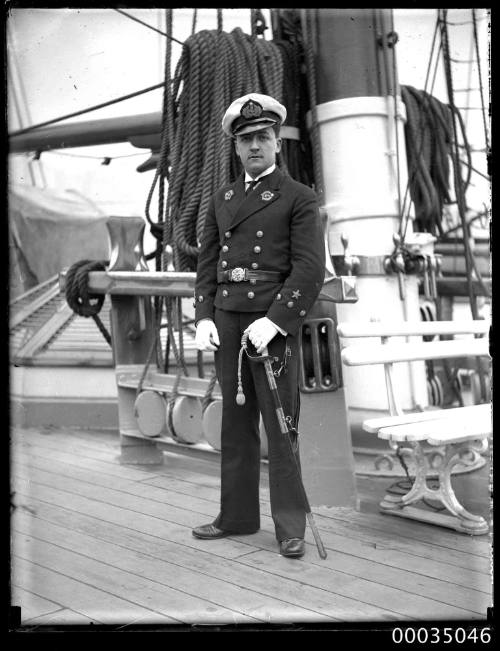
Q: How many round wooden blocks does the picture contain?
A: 3